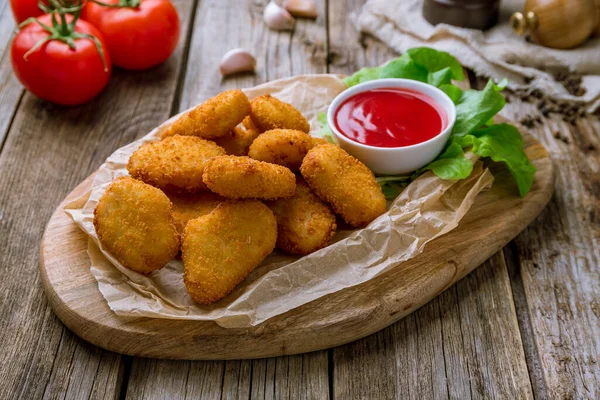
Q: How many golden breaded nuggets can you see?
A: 11